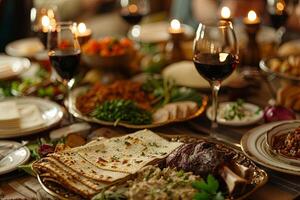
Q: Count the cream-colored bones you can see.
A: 2